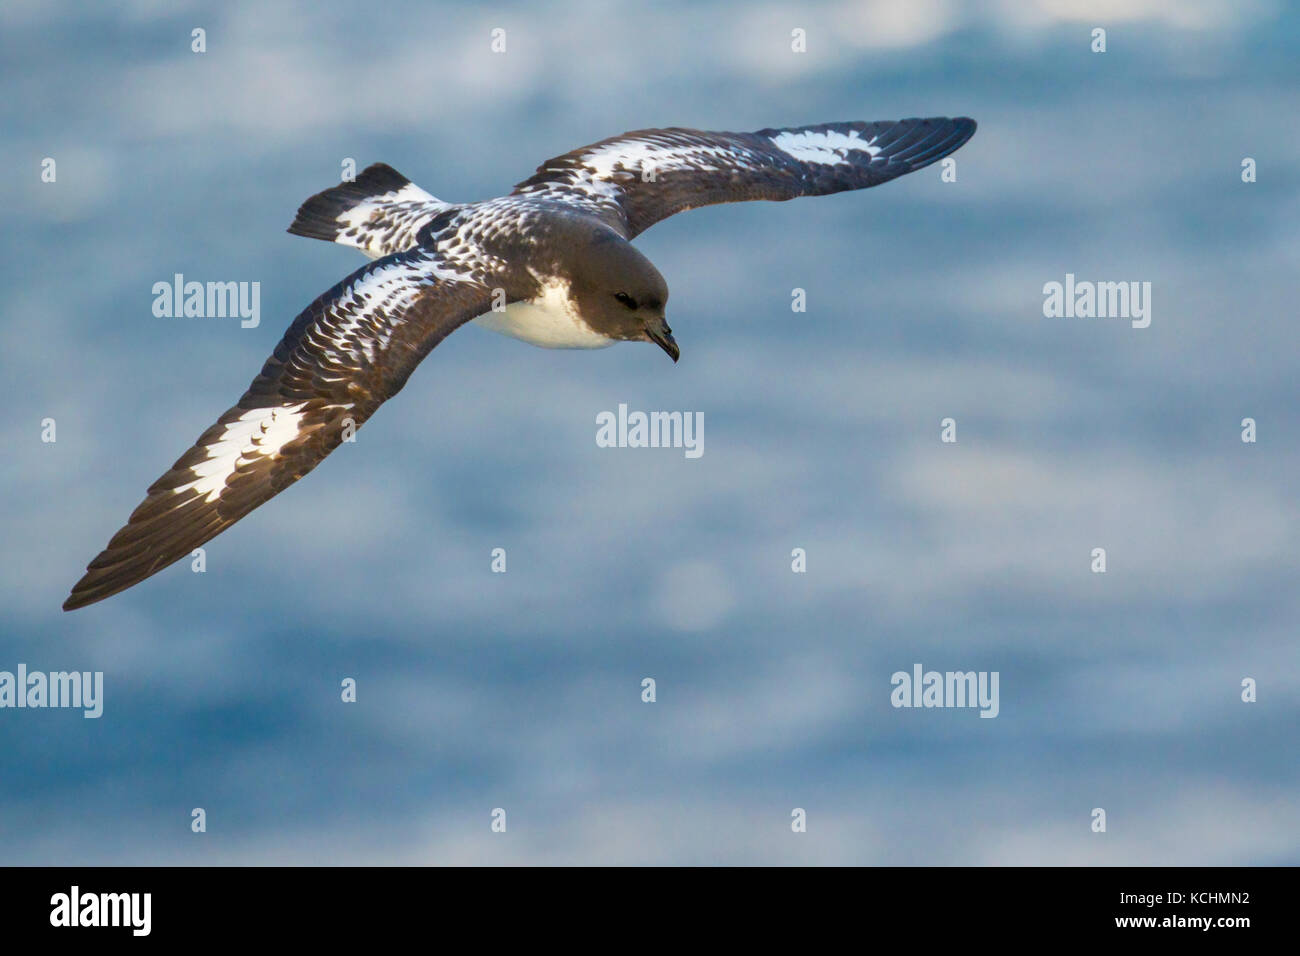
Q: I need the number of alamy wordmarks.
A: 6